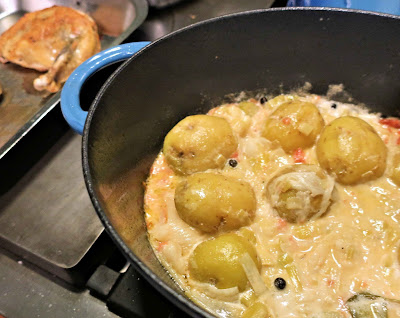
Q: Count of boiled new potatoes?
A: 6